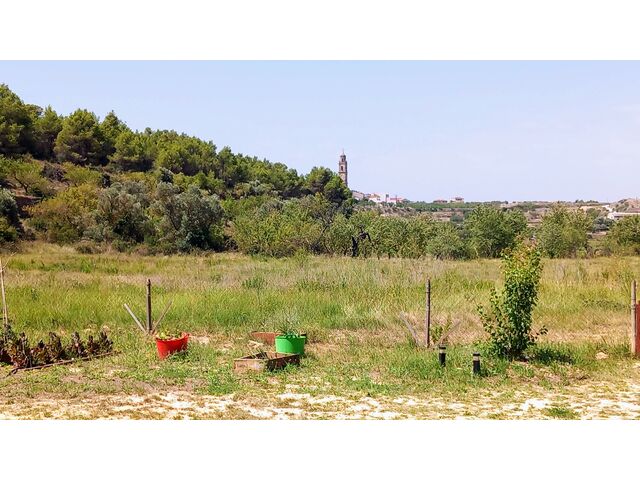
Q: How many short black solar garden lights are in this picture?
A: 2